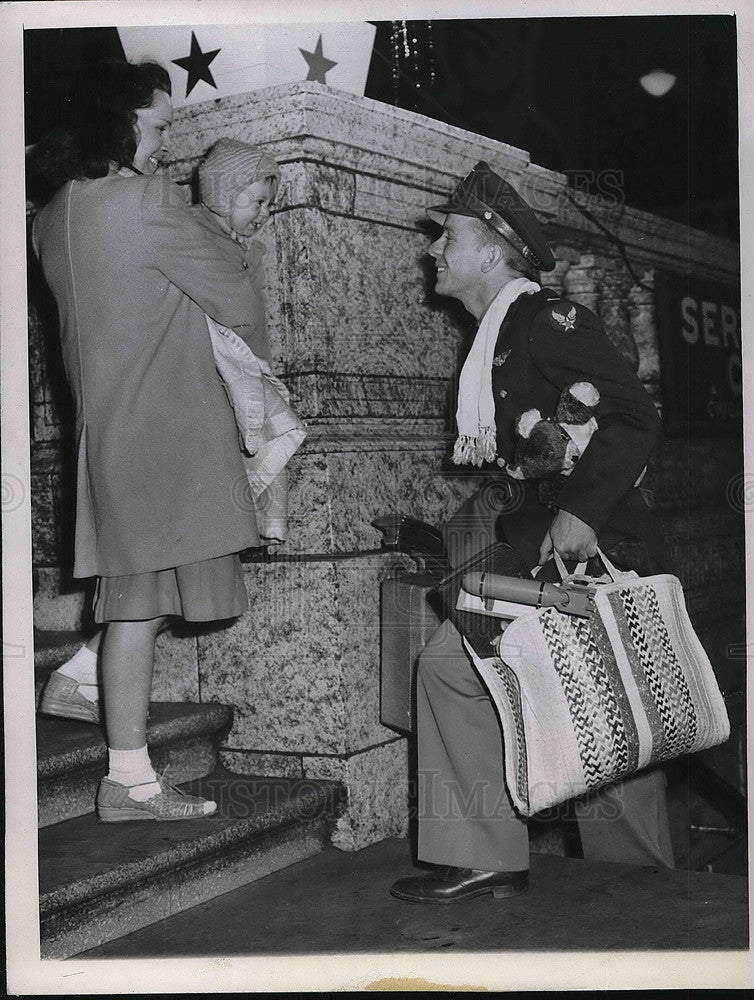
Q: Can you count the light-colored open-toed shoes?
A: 2